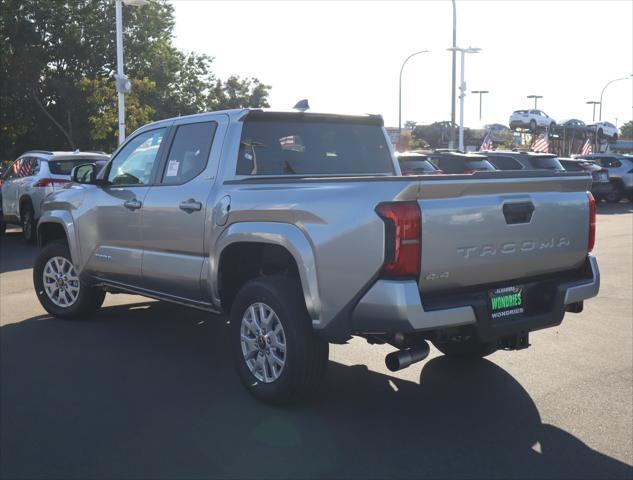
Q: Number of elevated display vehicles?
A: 3